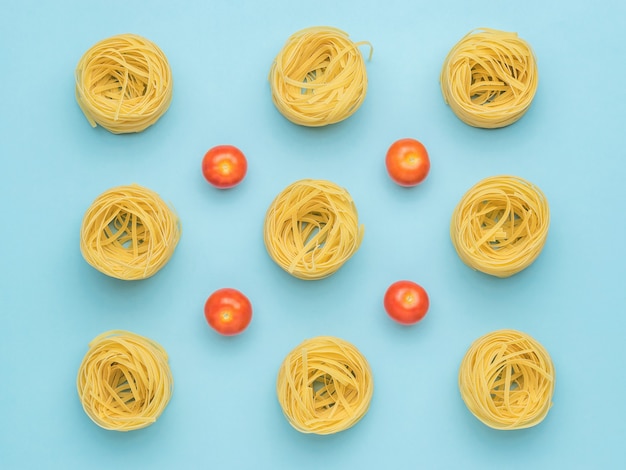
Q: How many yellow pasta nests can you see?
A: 9